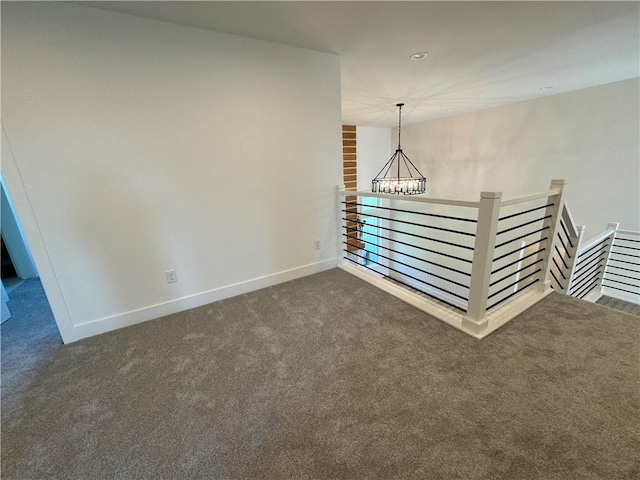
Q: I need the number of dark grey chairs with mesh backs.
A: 0